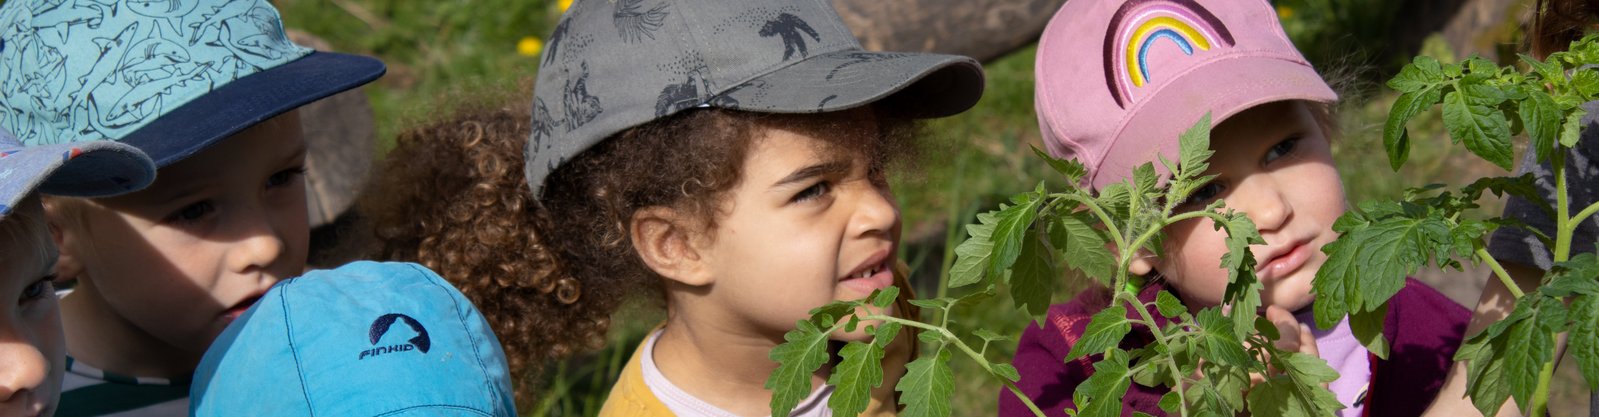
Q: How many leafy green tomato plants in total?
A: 2